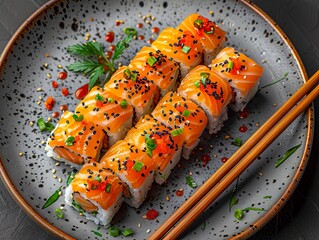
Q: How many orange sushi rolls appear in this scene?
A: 12